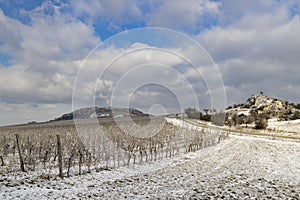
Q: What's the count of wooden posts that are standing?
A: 2